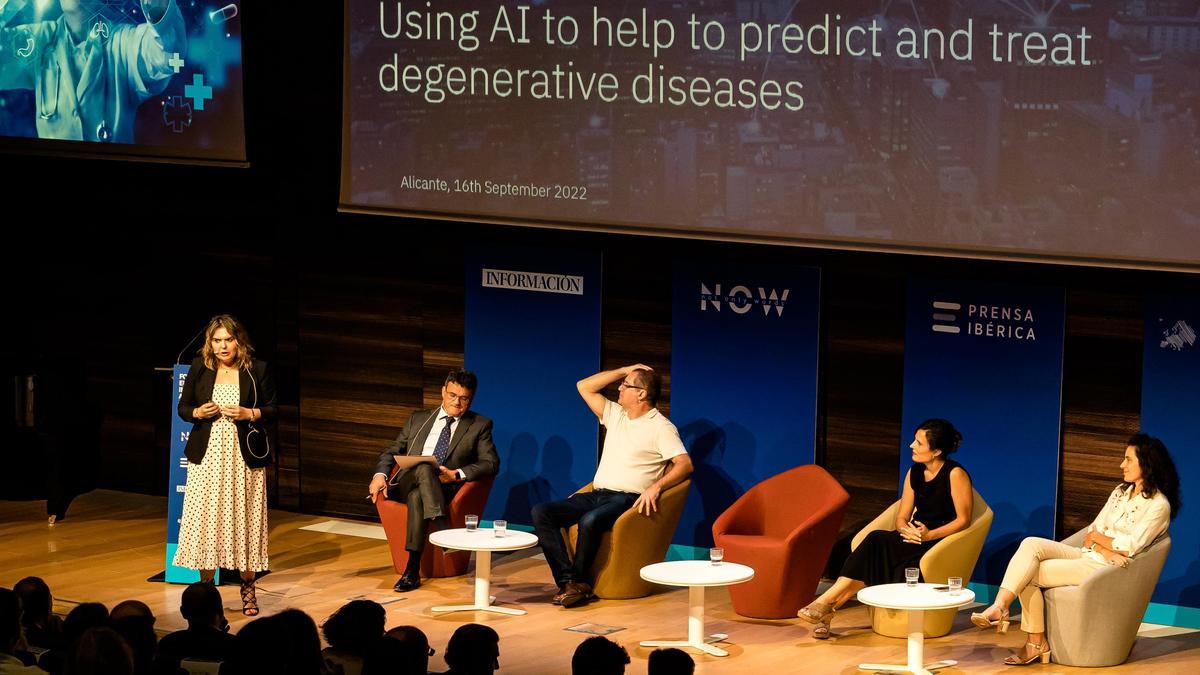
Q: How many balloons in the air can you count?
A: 0